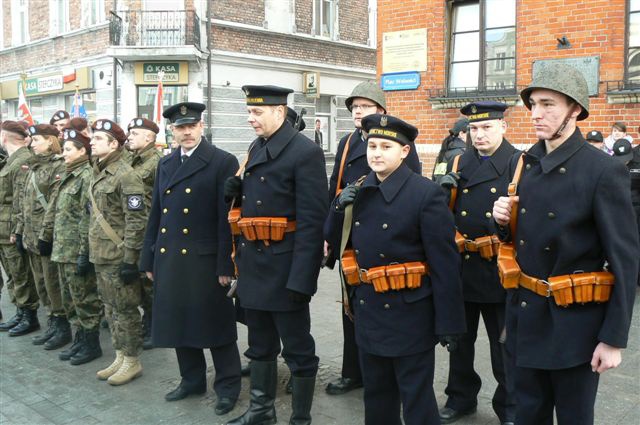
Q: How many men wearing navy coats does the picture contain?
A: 6